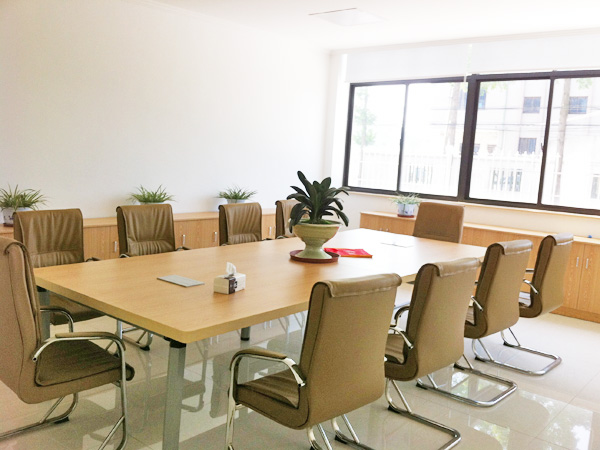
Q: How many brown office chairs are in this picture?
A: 10